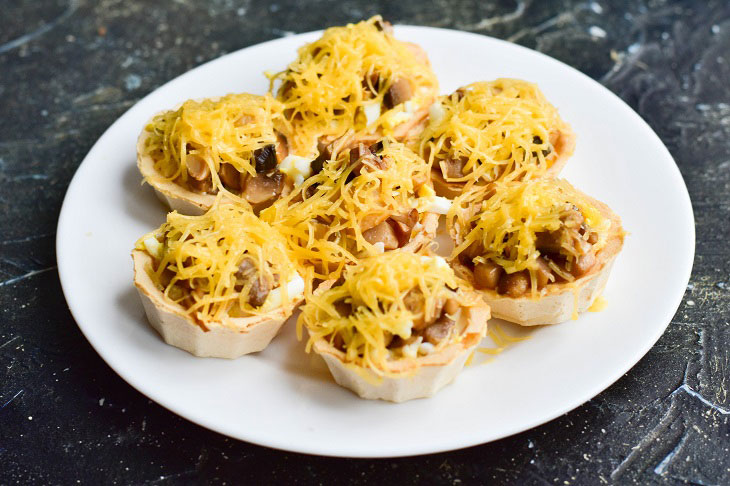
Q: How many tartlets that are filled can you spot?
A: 7